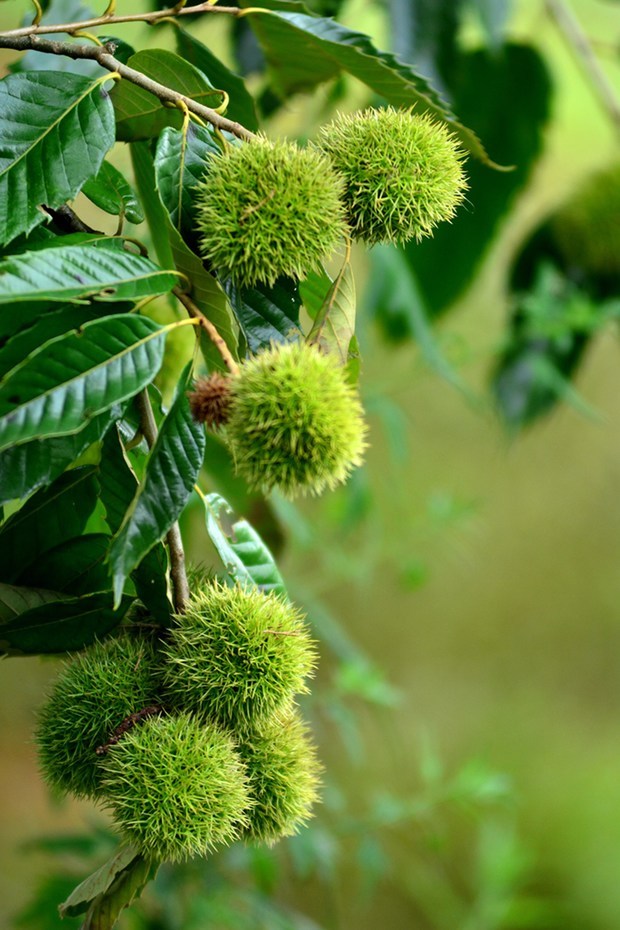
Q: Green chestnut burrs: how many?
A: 7